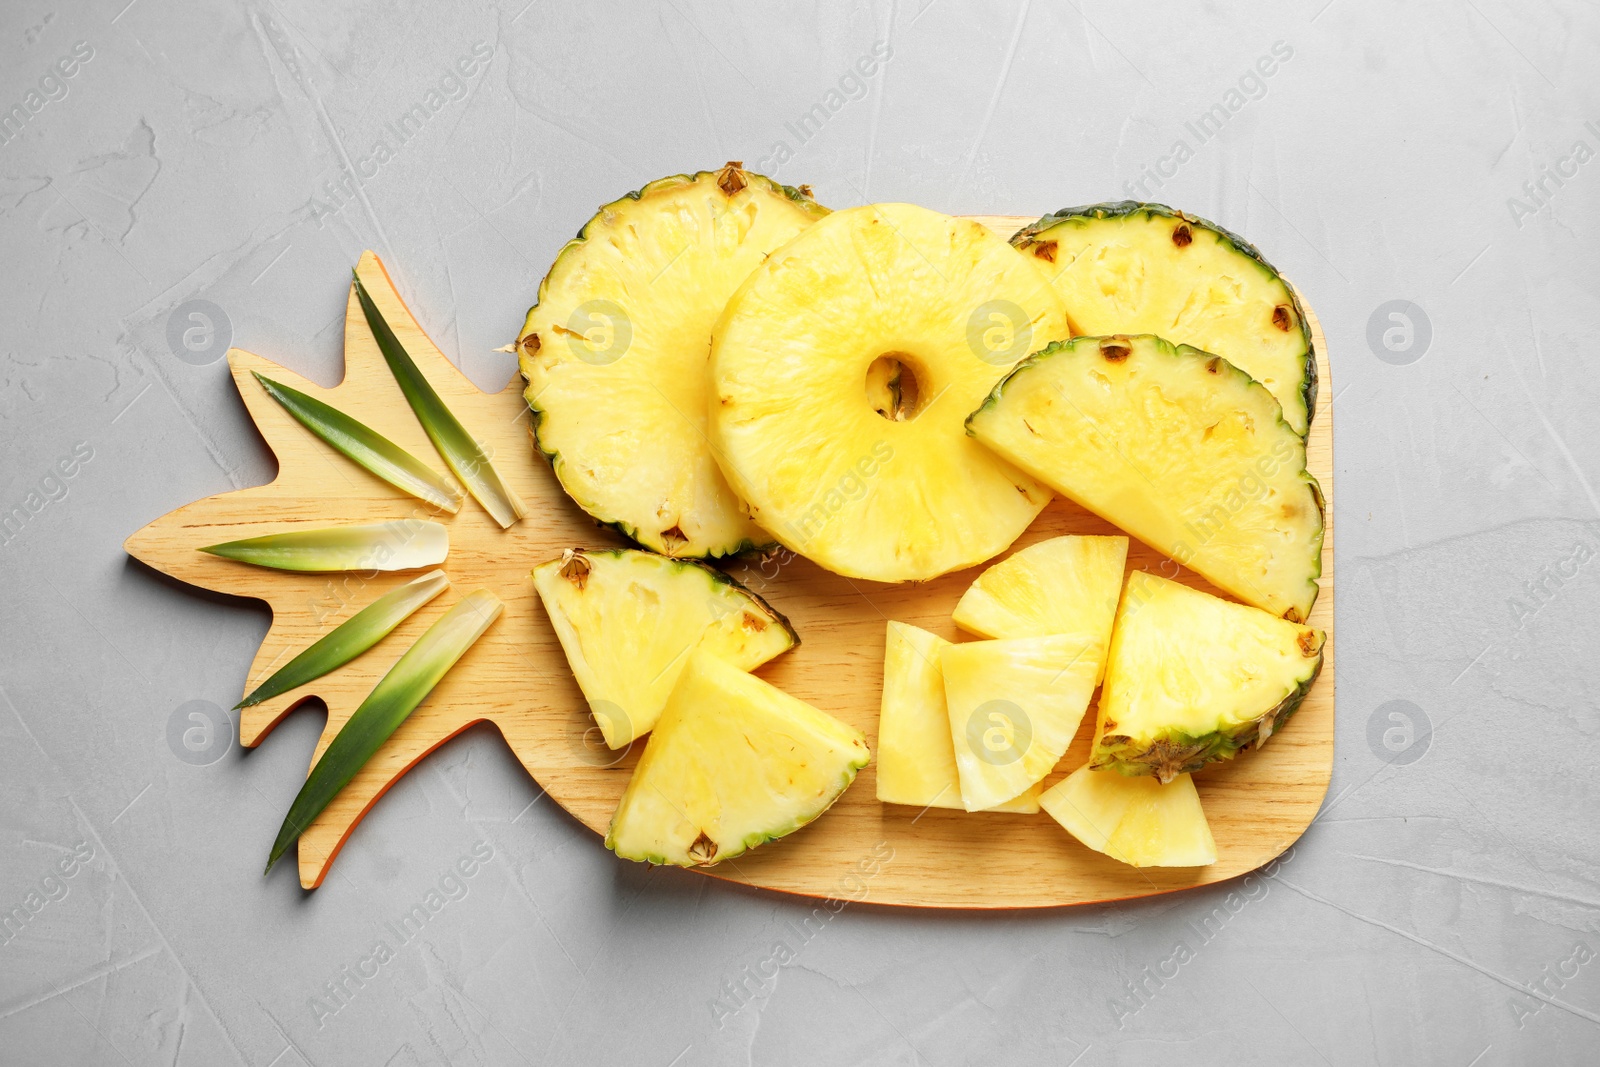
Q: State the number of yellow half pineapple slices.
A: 2